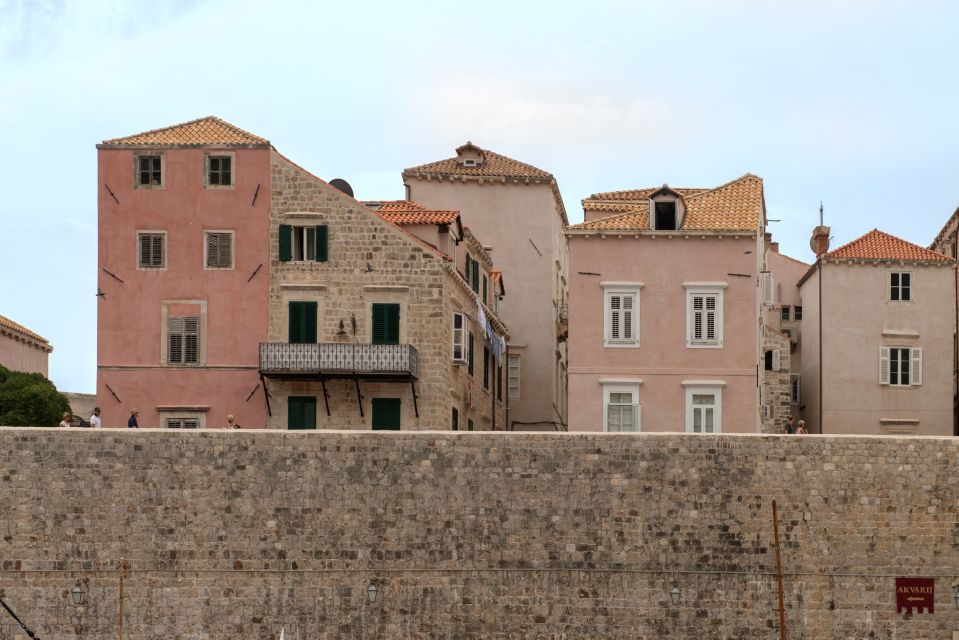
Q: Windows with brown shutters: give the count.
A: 4